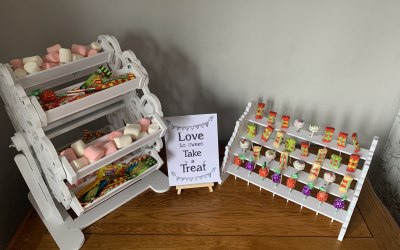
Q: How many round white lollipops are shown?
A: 6